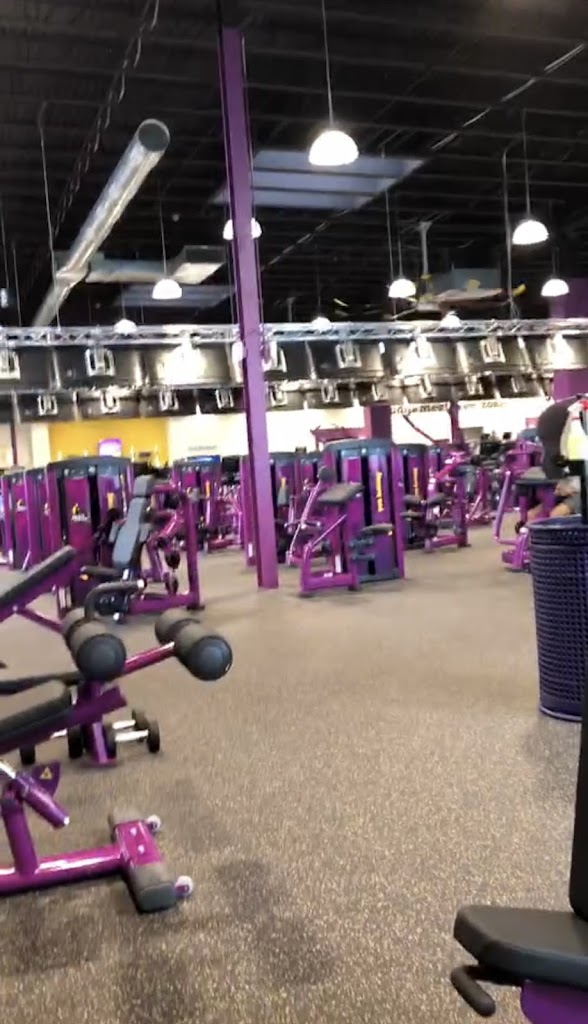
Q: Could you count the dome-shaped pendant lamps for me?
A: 9